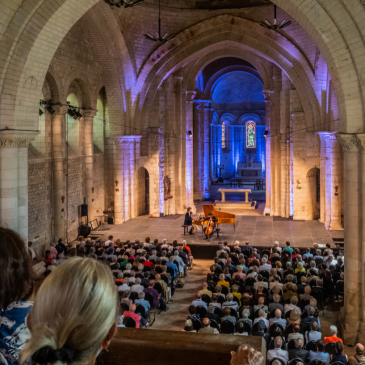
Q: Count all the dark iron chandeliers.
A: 3